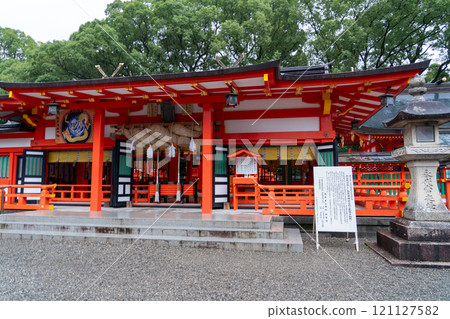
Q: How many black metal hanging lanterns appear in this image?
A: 4